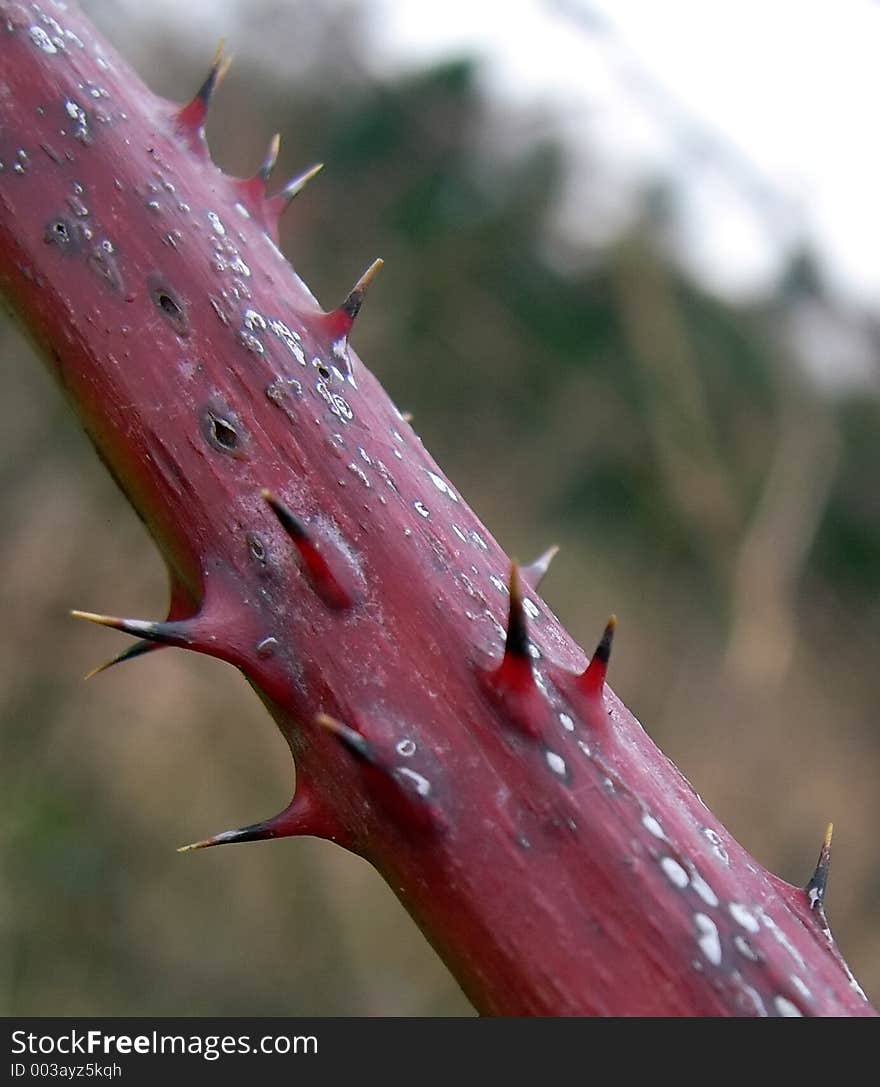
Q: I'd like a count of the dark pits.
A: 5